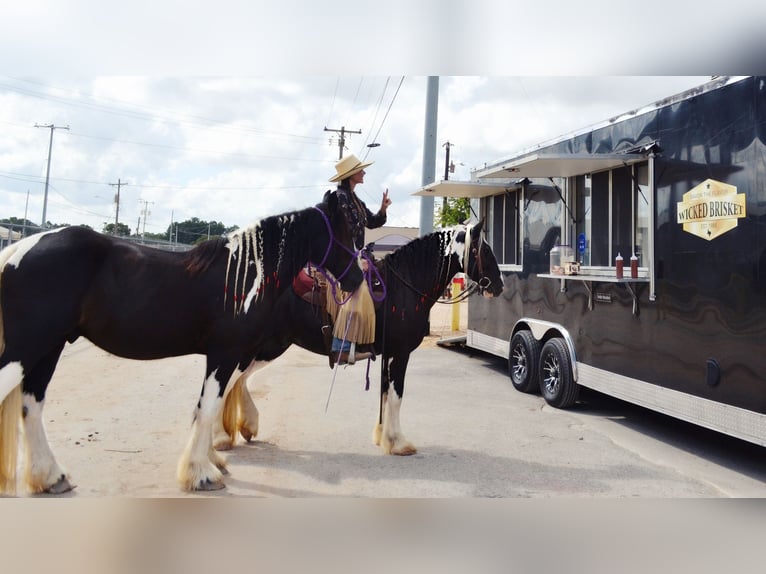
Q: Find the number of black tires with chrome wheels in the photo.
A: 2